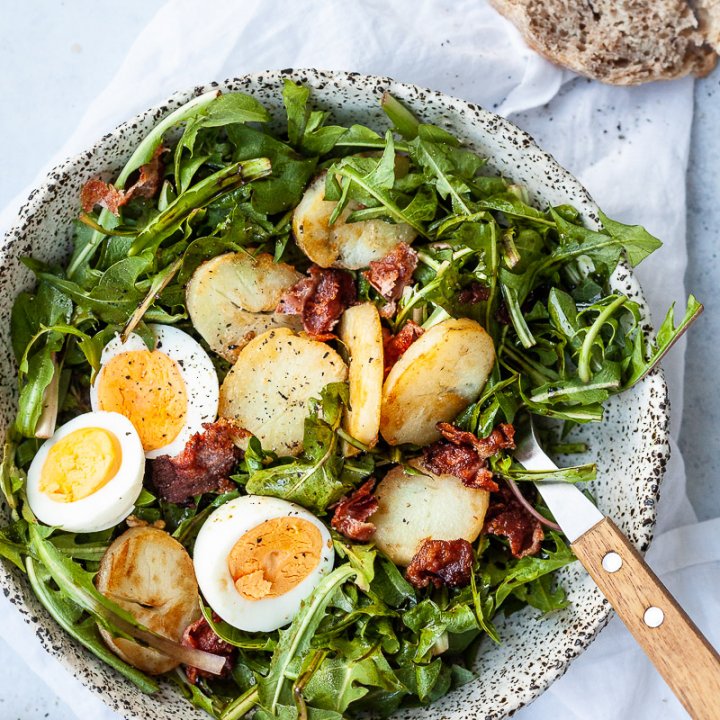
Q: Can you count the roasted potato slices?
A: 7